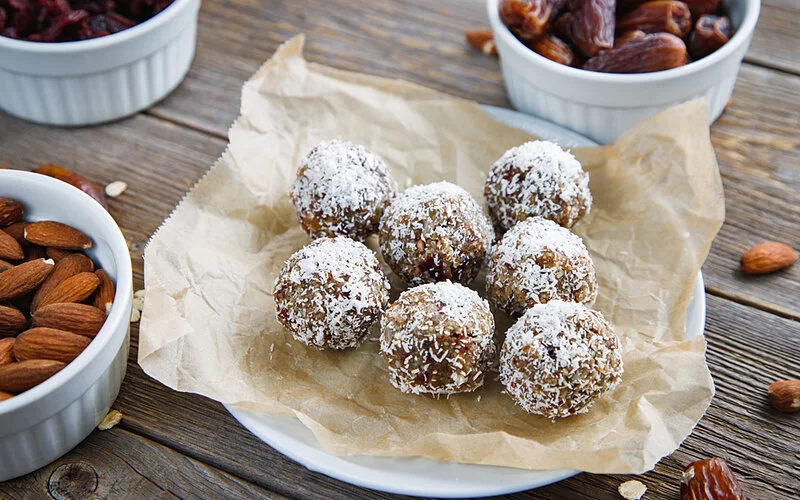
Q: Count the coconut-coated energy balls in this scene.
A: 7